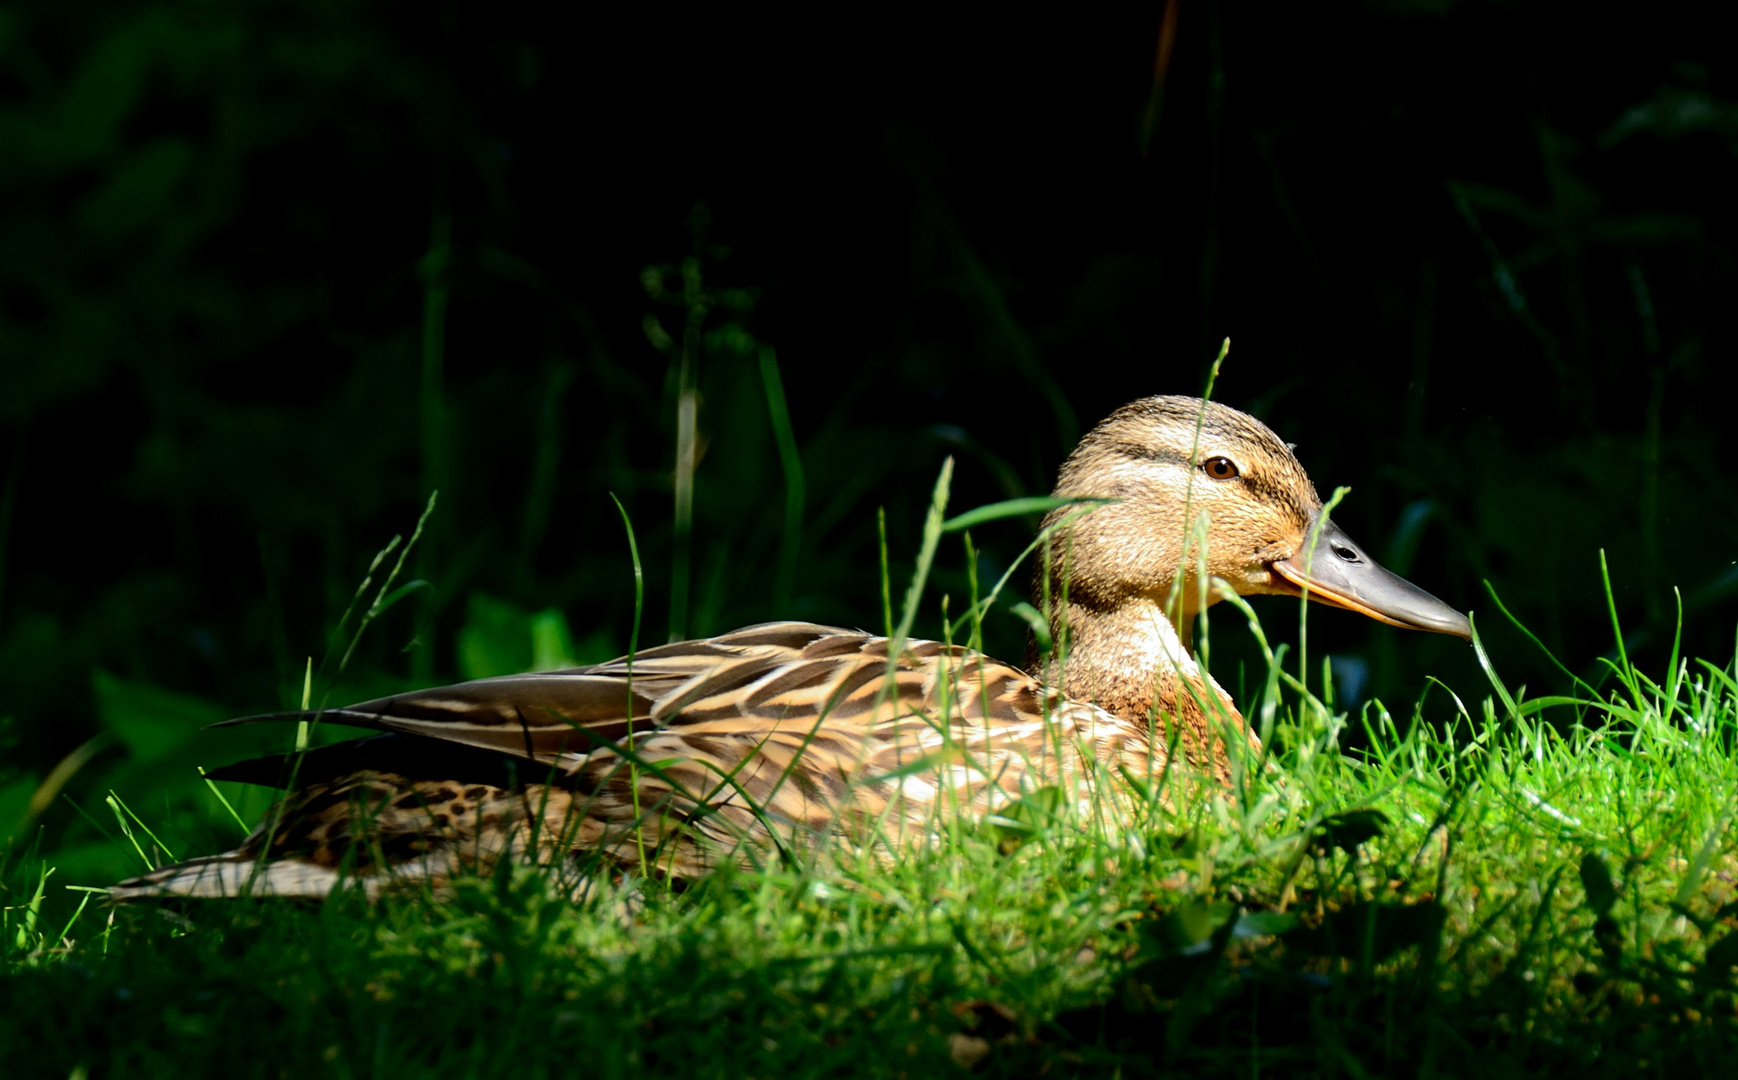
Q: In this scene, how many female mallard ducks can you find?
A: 1